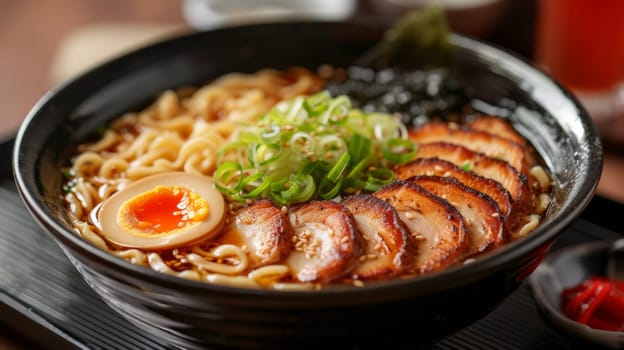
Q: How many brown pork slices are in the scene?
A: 9